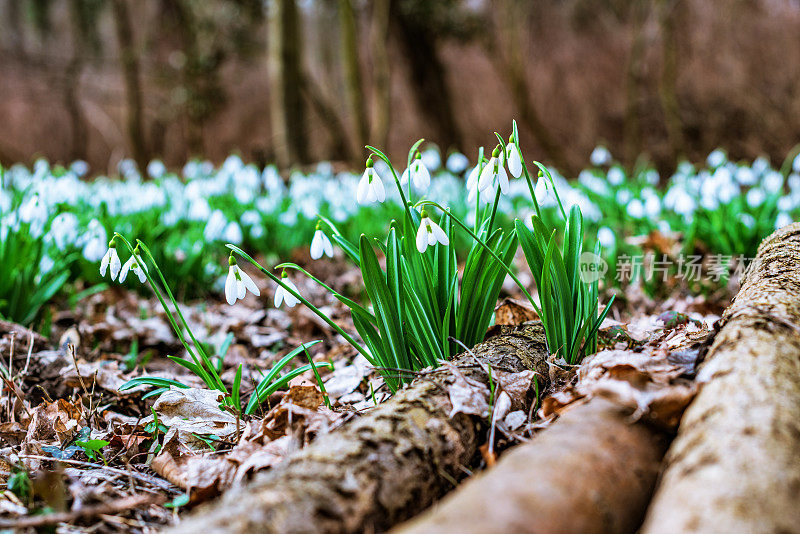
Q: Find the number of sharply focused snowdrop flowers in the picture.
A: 12